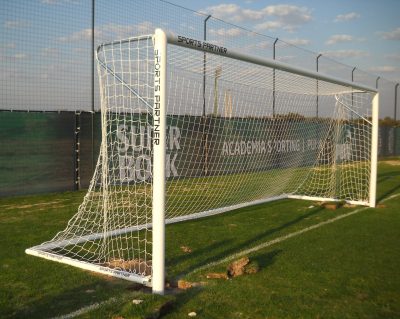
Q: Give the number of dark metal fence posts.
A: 7